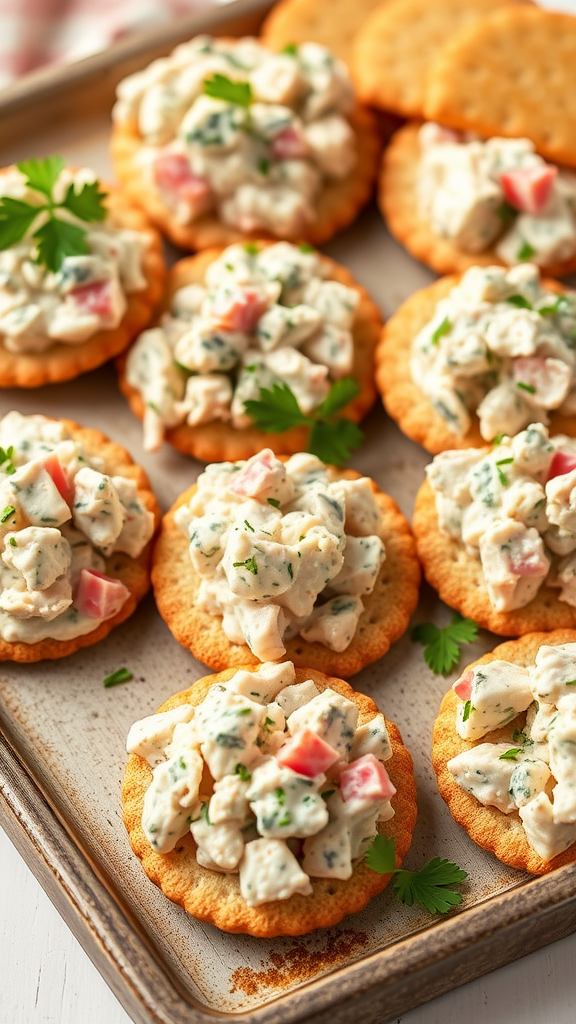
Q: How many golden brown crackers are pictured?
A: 13